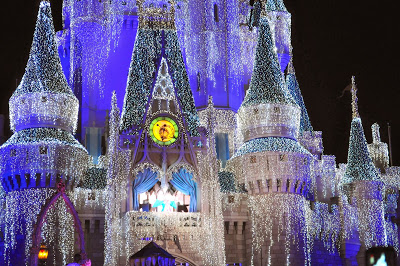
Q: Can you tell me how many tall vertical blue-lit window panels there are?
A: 2